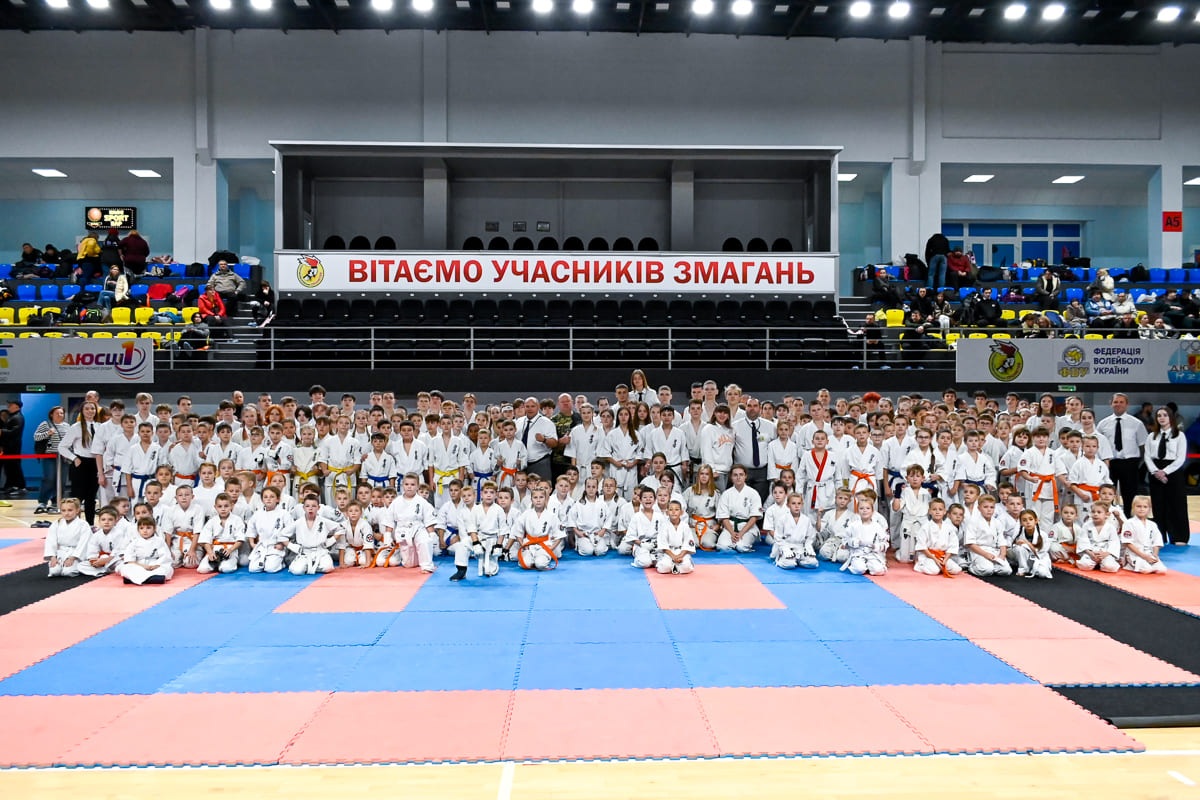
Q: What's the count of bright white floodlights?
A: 15